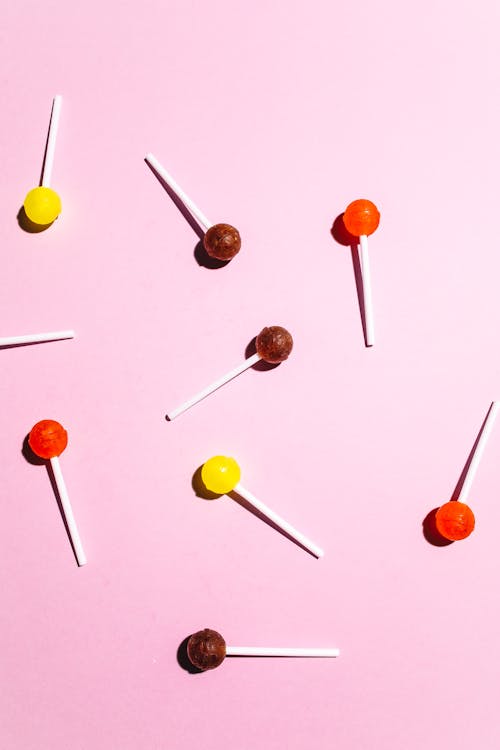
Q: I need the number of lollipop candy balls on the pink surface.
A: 8